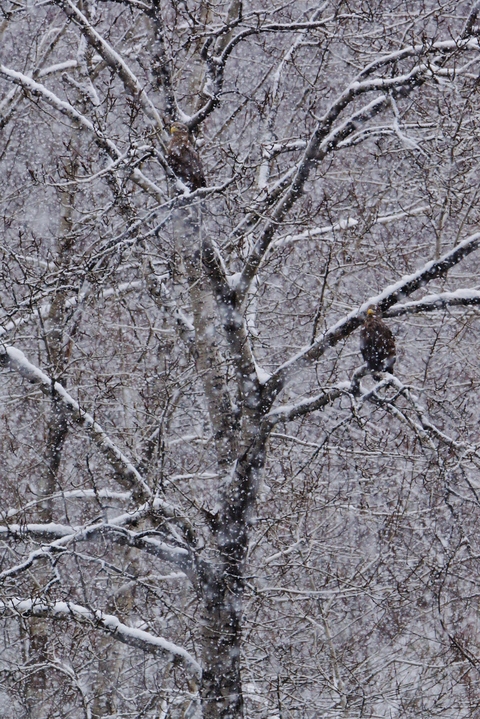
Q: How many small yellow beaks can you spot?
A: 2